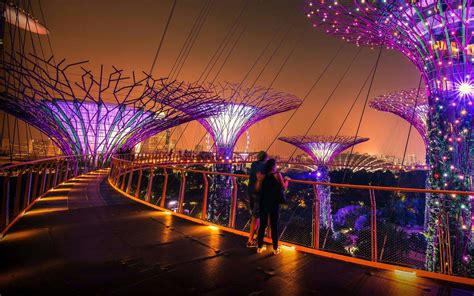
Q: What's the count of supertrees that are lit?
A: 5